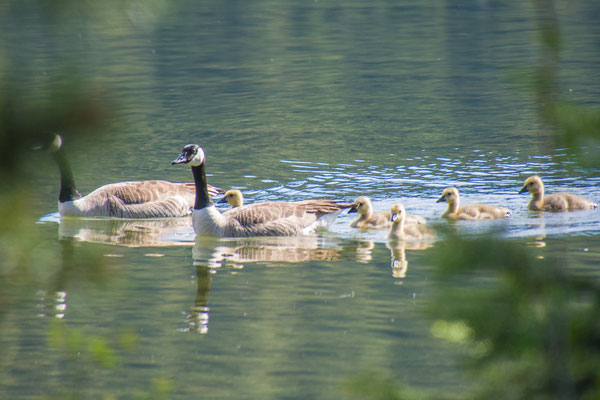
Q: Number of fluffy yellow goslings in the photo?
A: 5